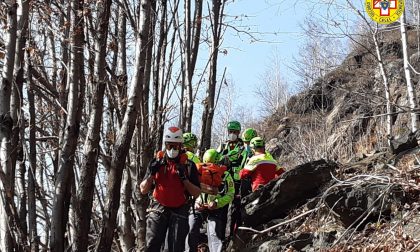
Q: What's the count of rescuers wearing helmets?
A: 6